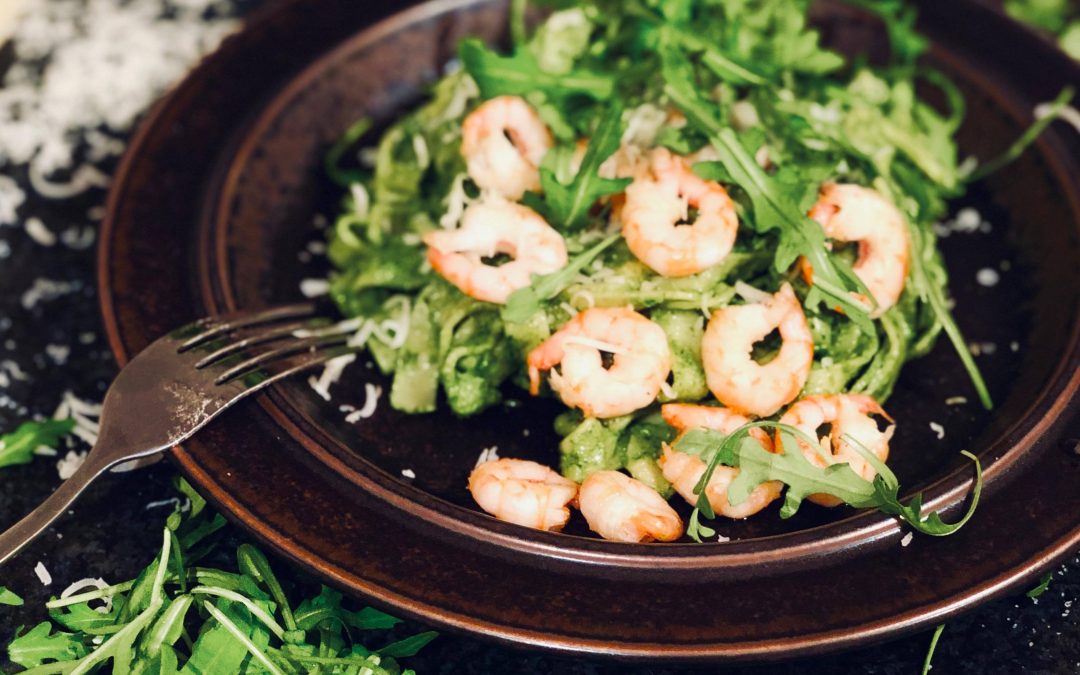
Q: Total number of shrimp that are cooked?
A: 10